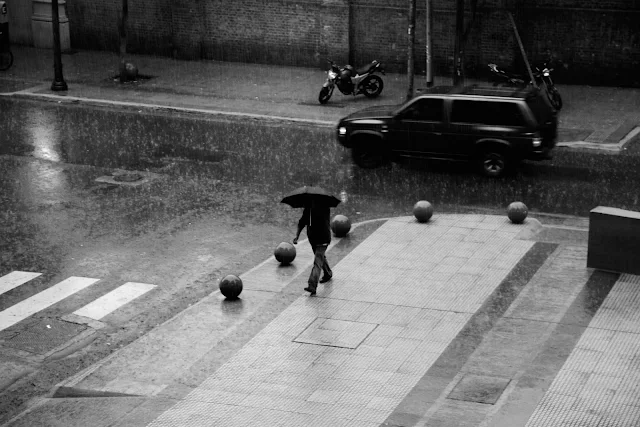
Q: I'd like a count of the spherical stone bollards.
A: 5